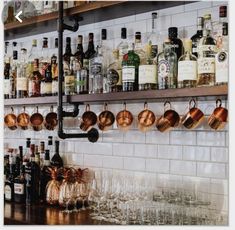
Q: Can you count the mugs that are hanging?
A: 11